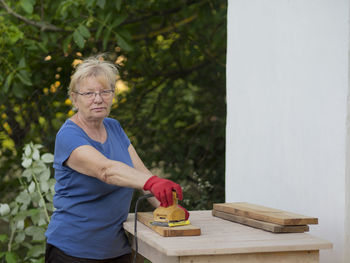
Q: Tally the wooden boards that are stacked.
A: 2